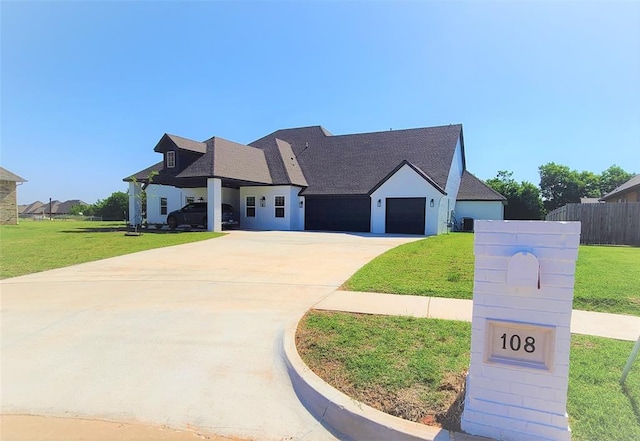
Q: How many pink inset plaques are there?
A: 1